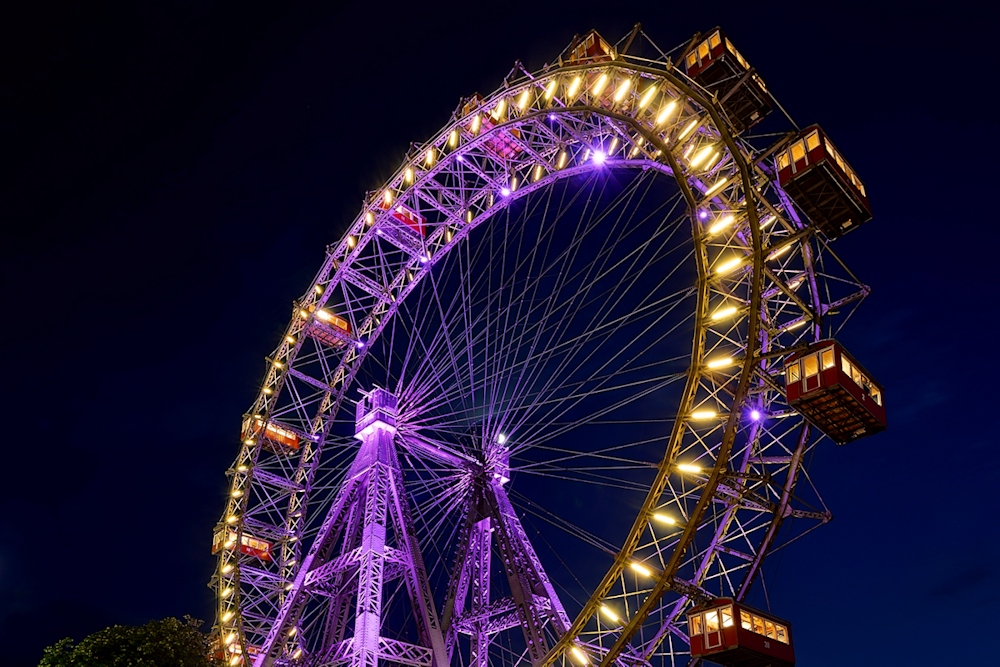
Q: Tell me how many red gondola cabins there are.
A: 11